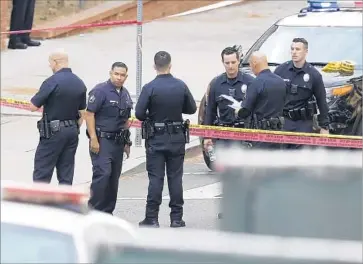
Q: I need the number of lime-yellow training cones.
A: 0